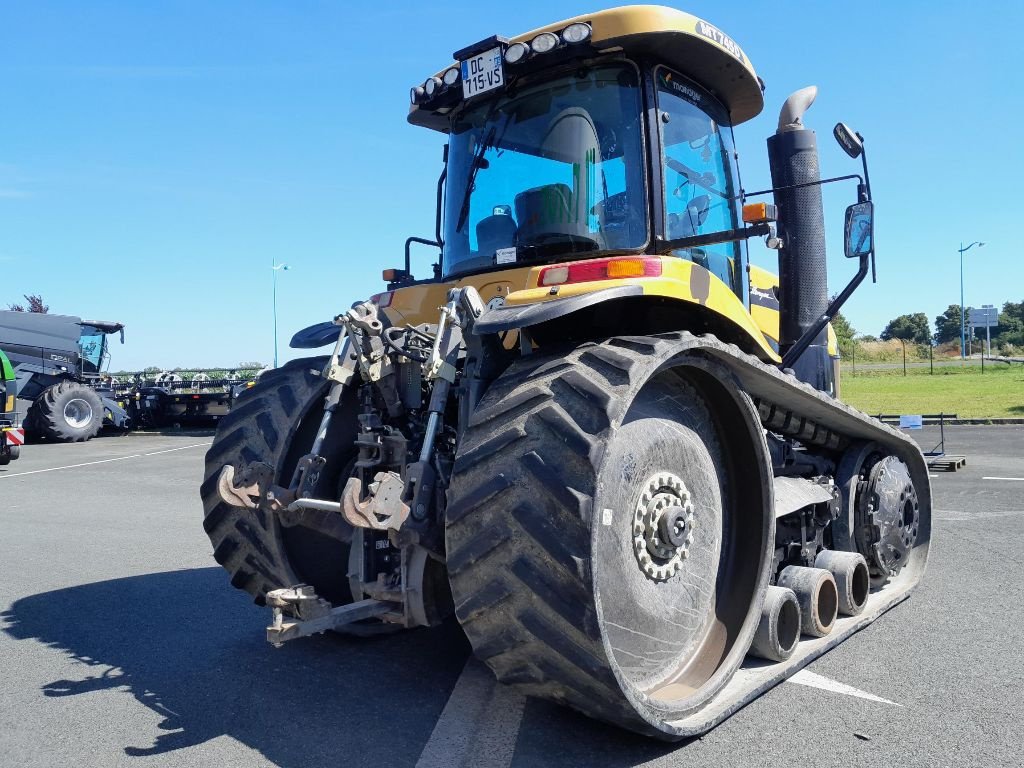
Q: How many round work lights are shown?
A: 6